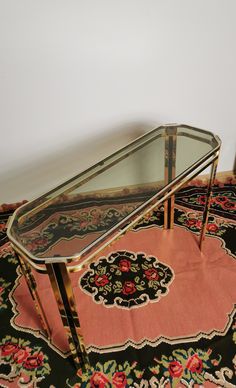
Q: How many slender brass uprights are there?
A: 4